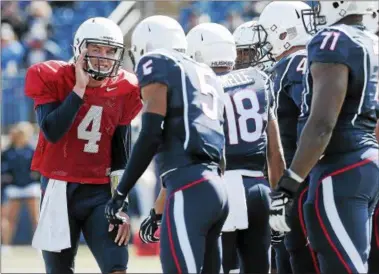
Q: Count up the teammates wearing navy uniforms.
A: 5